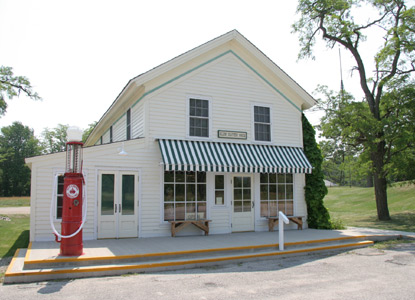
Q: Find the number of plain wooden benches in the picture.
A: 2